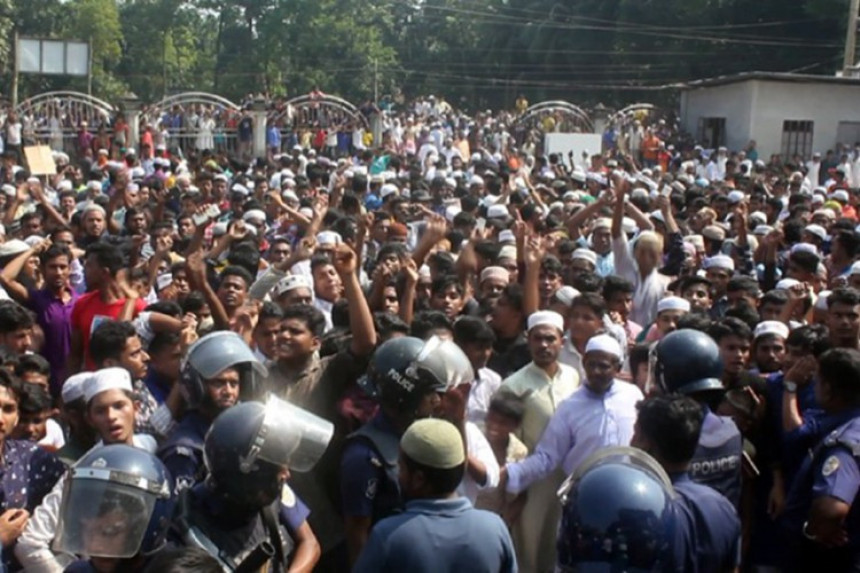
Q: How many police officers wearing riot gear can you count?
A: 6